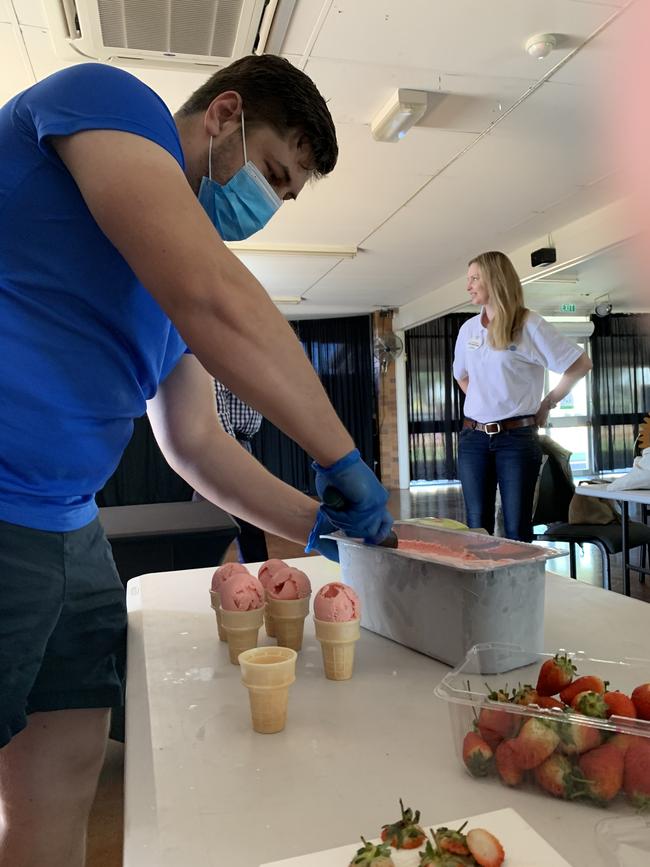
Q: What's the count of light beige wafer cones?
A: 6